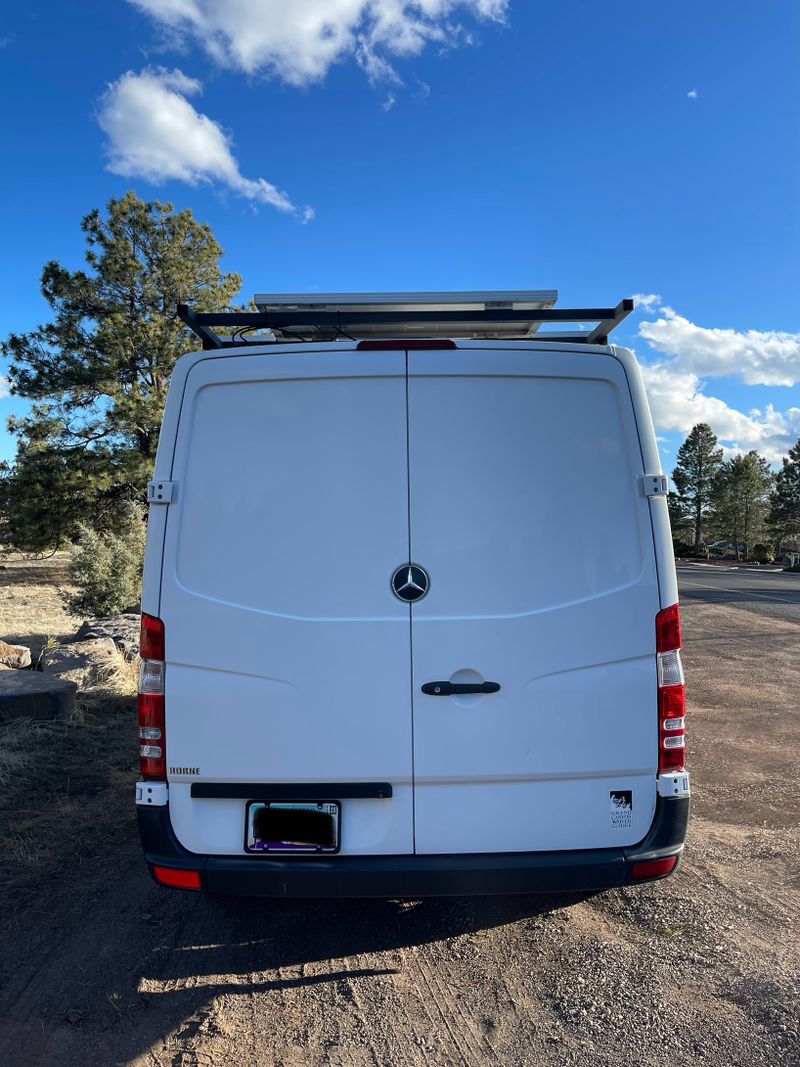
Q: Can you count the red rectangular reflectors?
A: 2